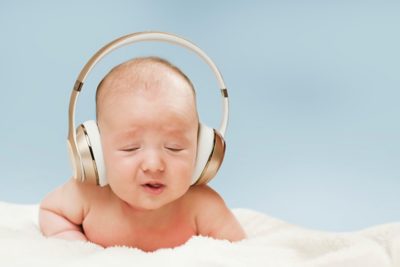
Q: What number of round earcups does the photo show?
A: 2